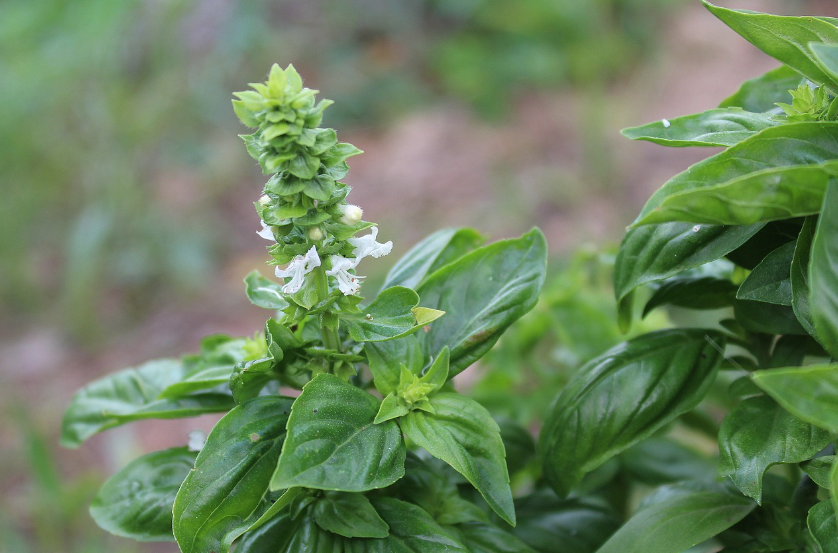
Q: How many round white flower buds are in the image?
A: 3